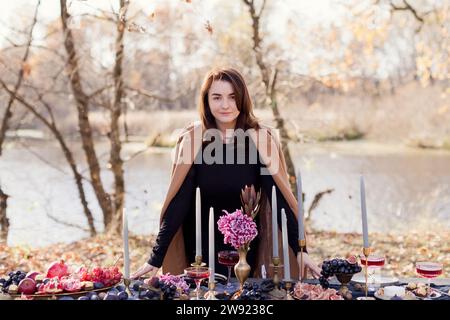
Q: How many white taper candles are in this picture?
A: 7